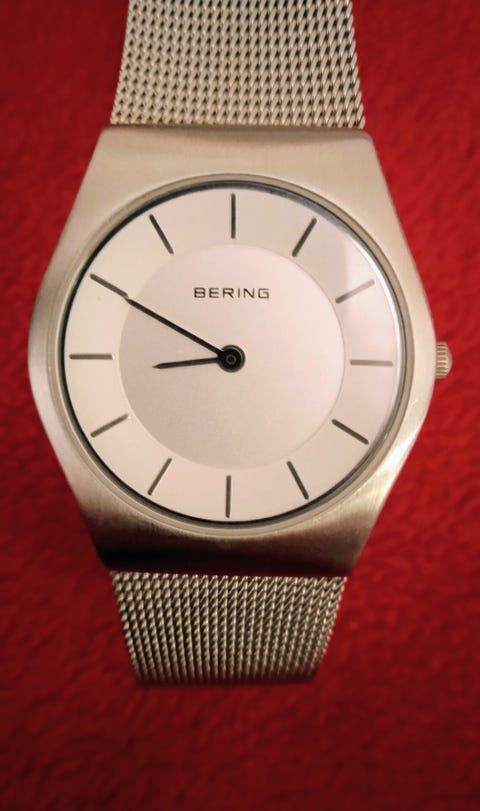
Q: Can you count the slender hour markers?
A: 12